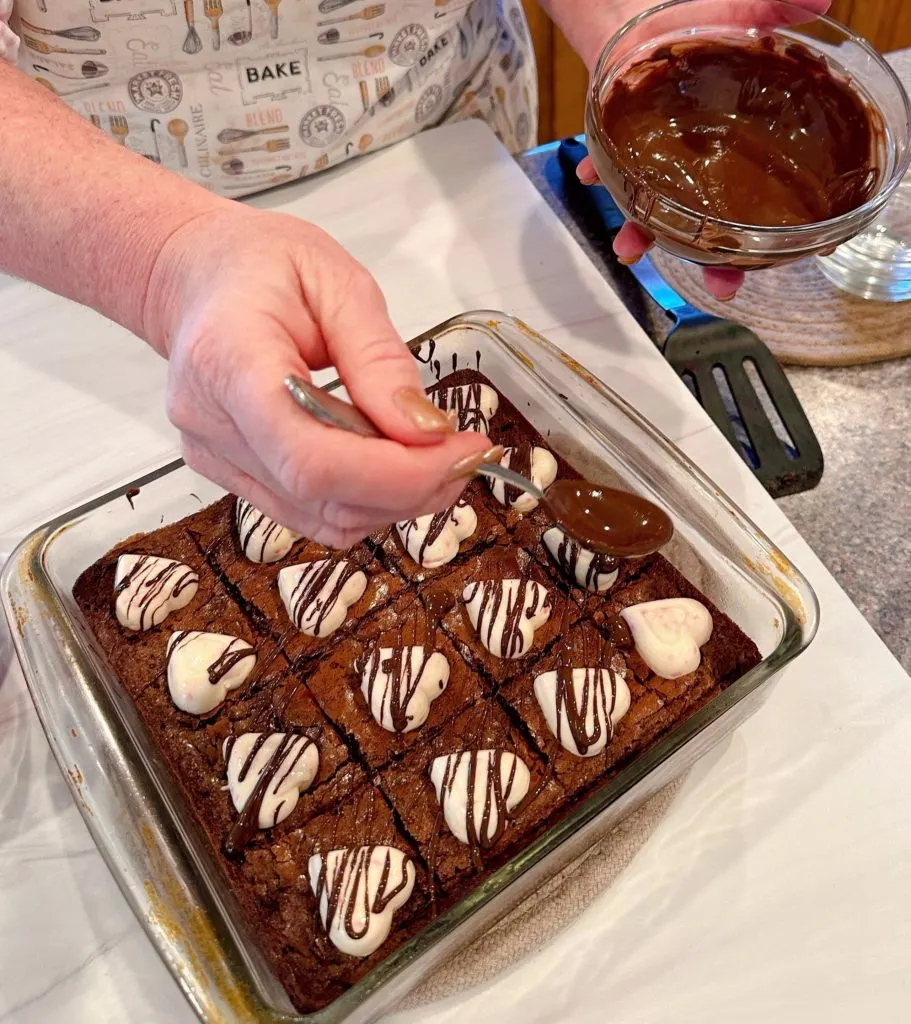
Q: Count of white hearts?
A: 15